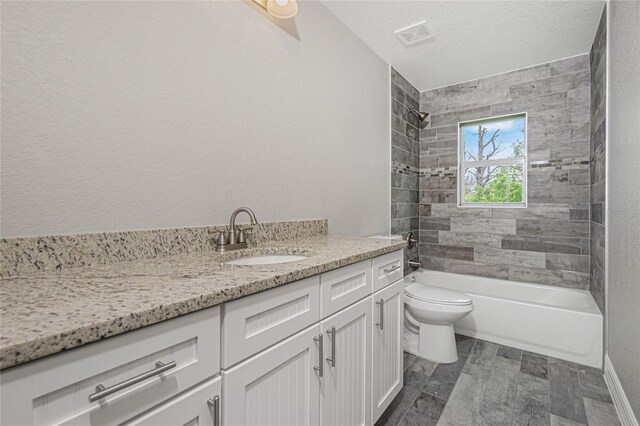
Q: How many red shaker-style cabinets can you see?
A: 0